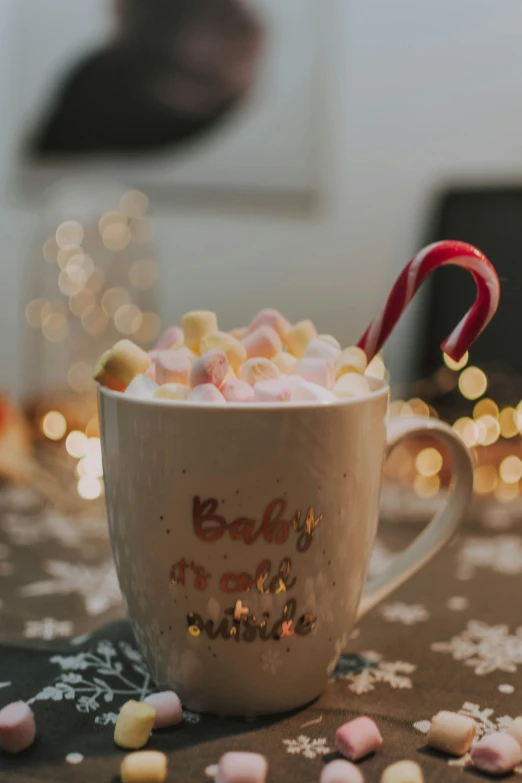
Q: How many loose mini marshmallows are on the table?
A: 11